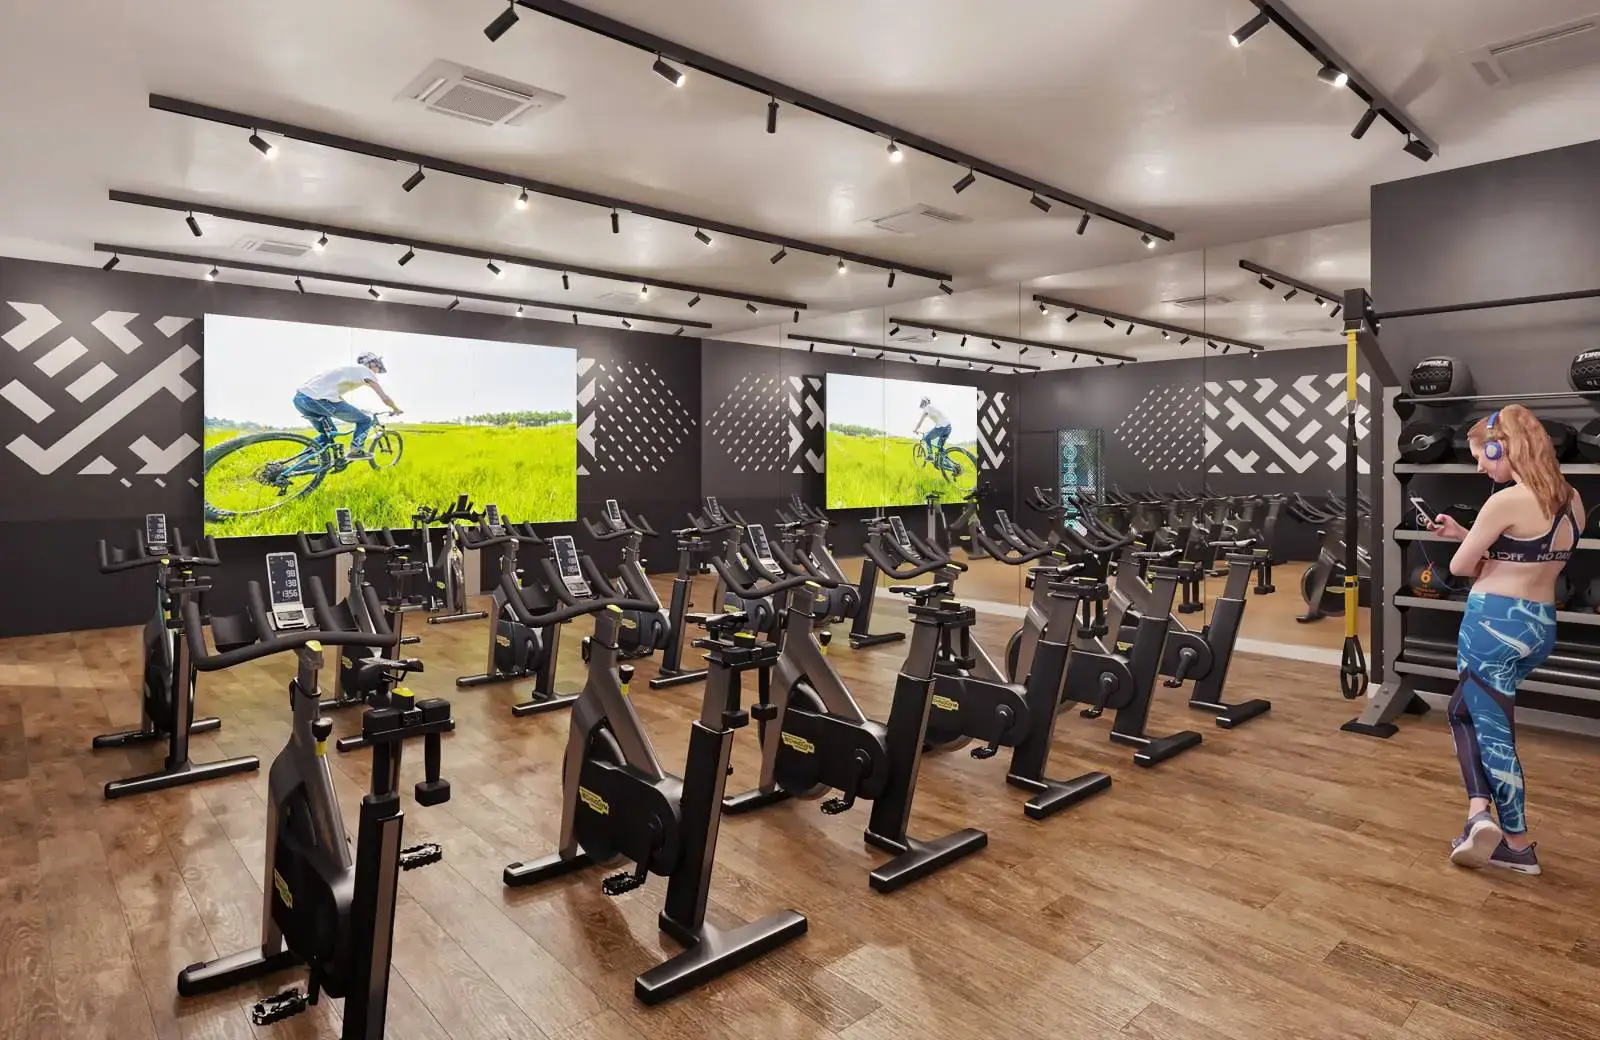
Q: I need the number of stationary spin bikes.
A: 13